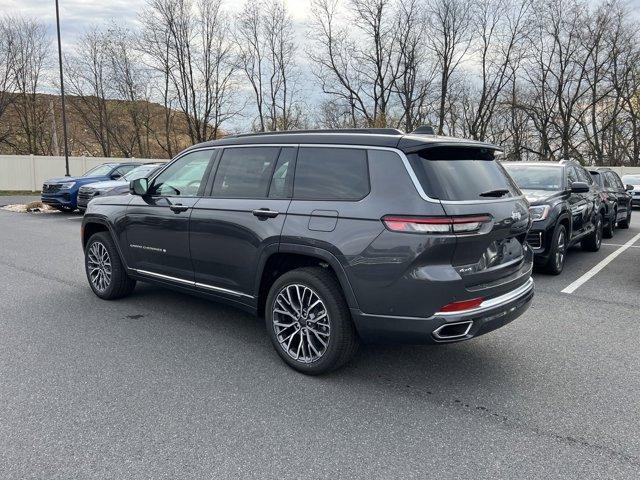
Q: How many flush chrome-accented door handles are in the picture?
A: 2